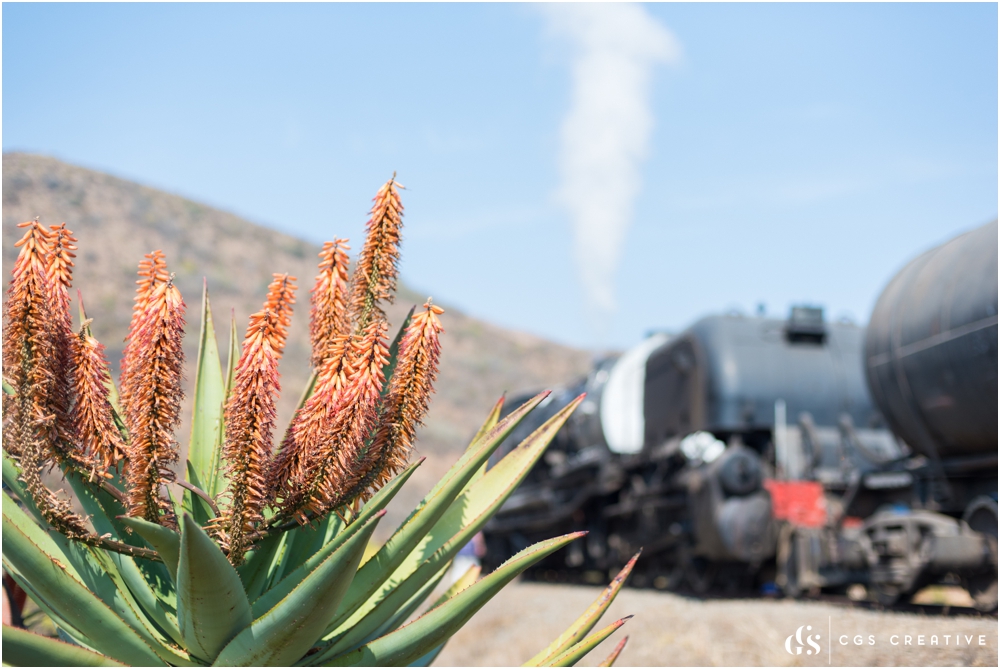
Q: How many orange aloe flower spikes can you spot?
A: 12